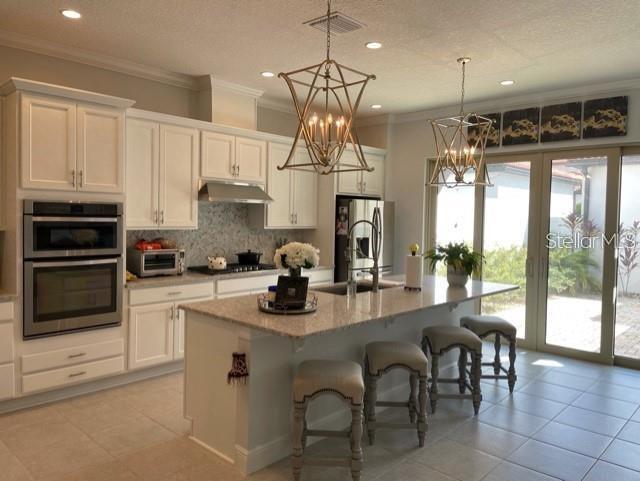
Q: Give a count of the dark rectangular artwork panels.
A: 4